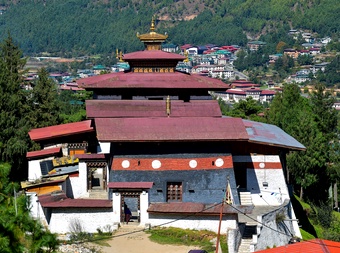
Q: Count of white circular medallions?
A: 5